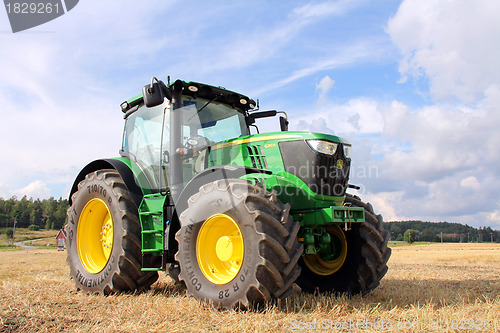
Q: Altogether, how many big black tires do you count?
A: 3